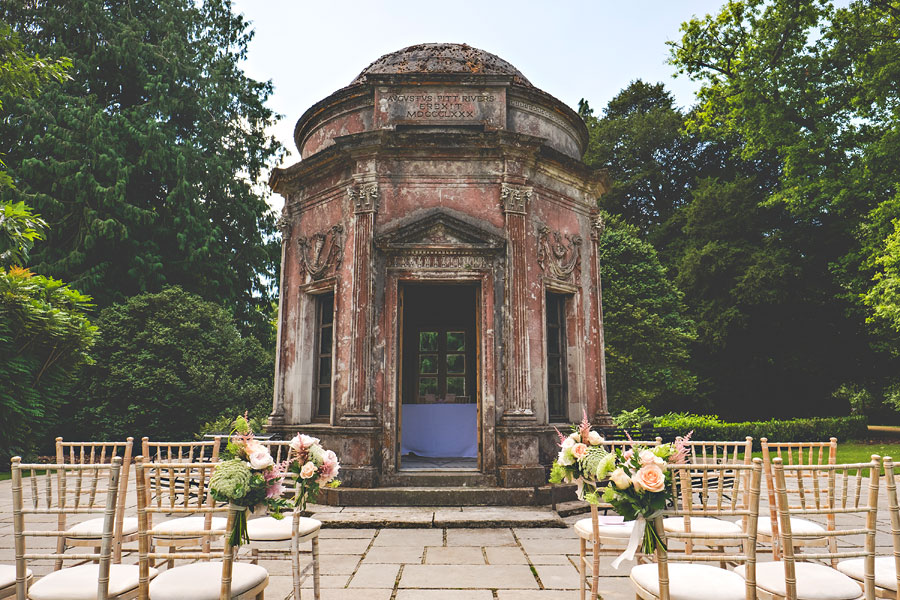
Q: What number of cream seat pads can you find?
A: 12